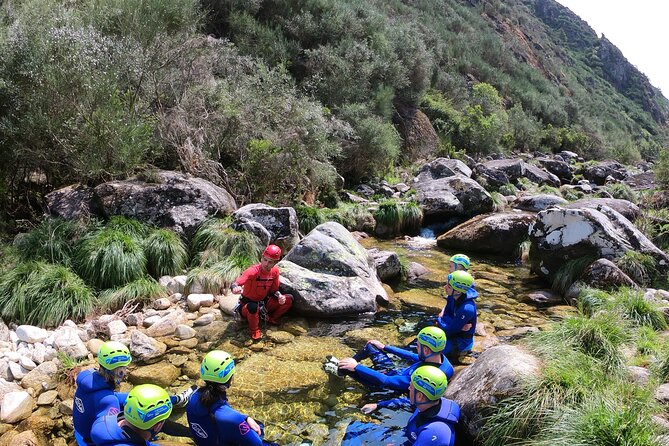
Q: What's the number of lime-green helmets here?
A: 7